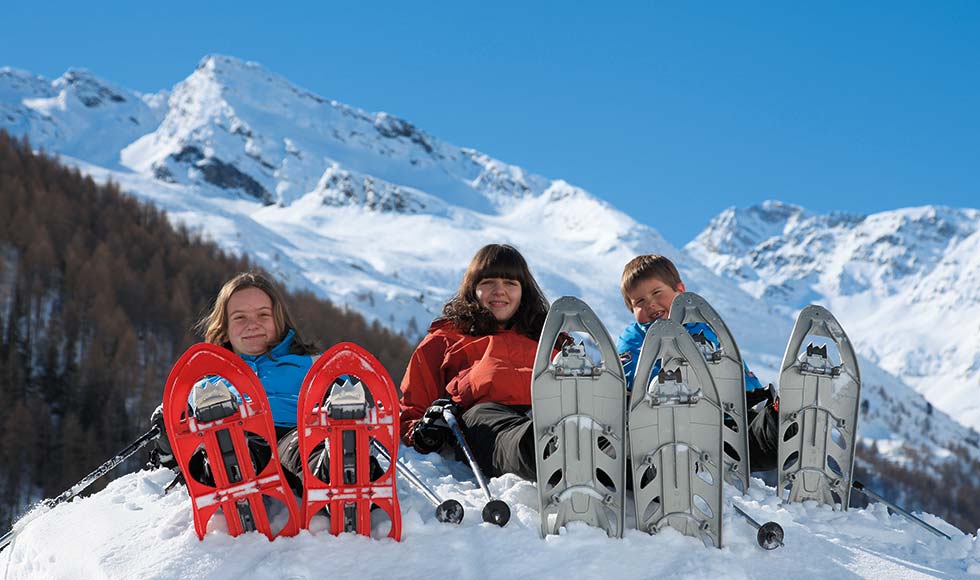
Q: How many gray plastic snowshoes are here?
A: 4